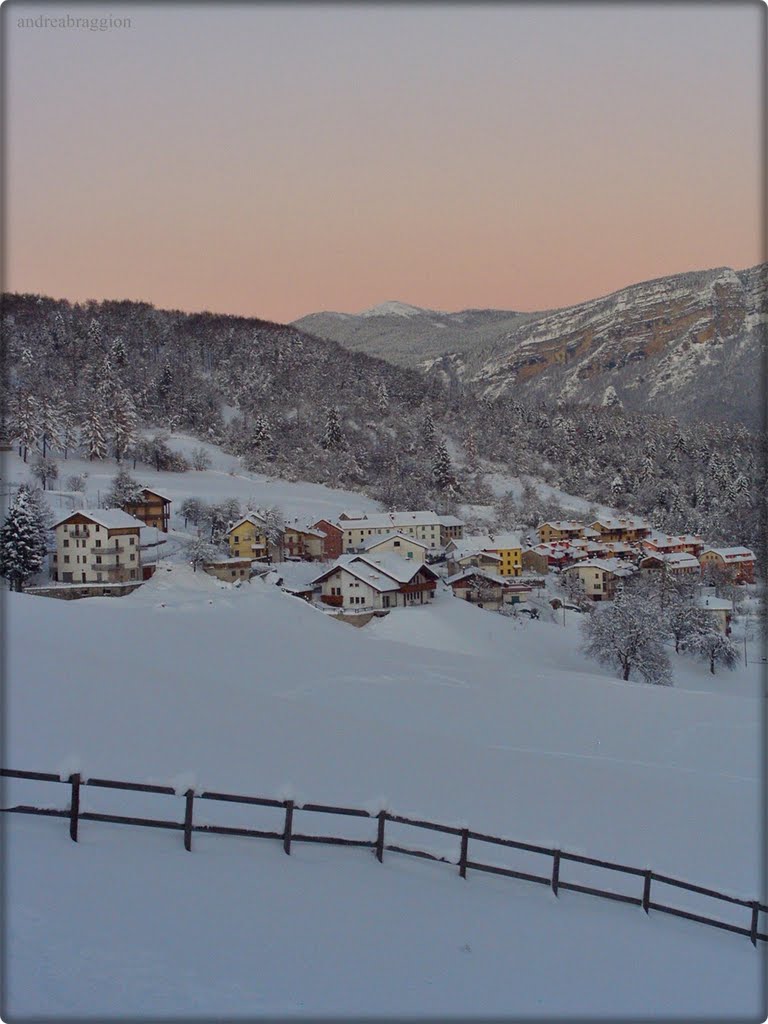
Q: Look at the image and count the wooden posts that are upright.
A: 8